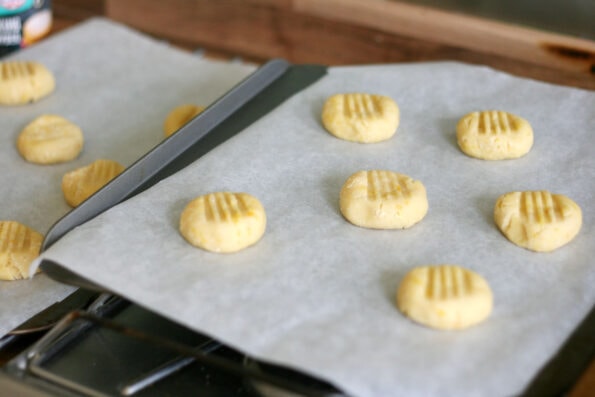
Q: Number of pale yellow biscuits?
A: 11